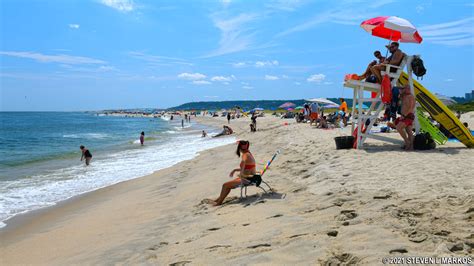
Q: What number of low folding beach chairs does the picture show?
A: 1